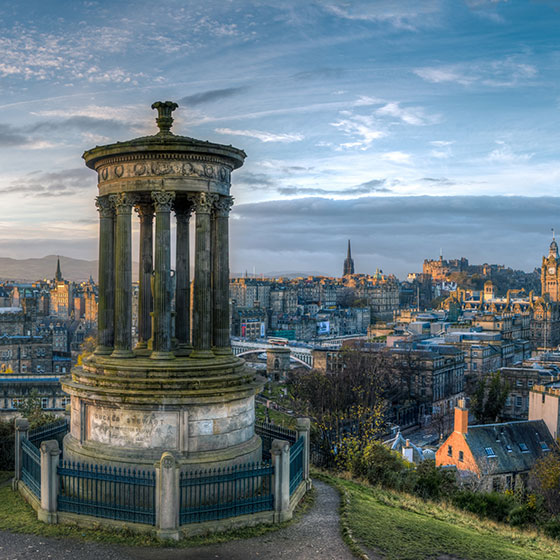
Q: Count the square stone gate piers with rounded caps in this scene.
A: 5